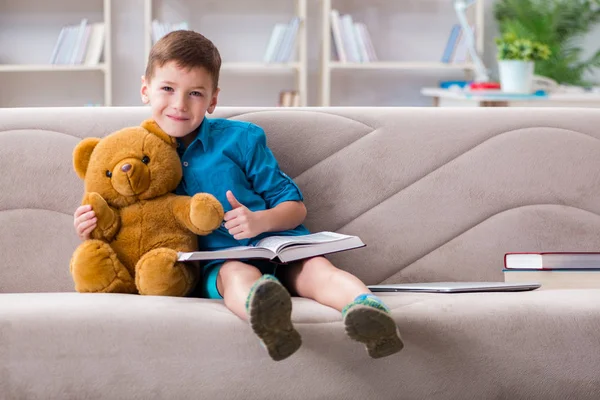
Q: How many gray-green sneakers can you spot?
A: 2